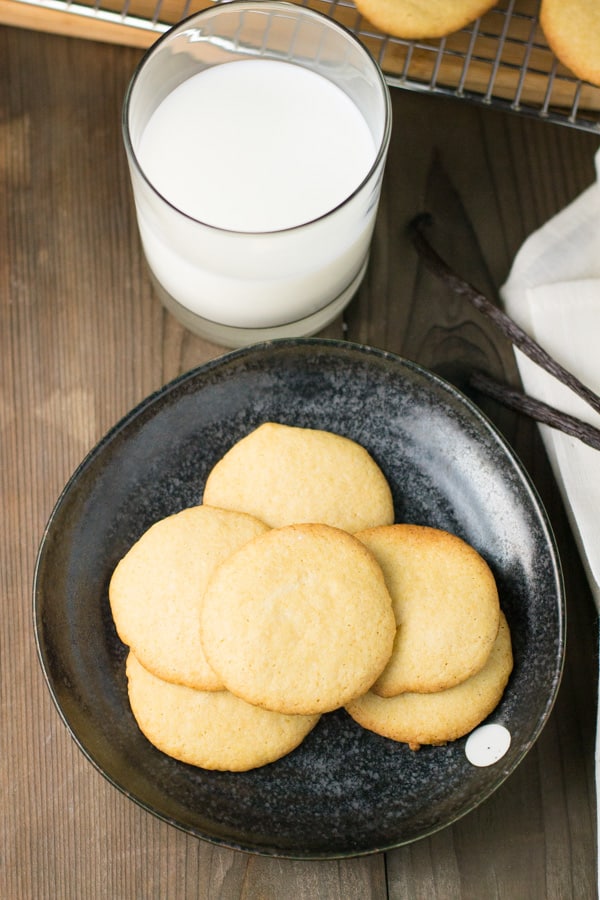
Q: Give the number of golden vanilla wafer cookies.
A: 8